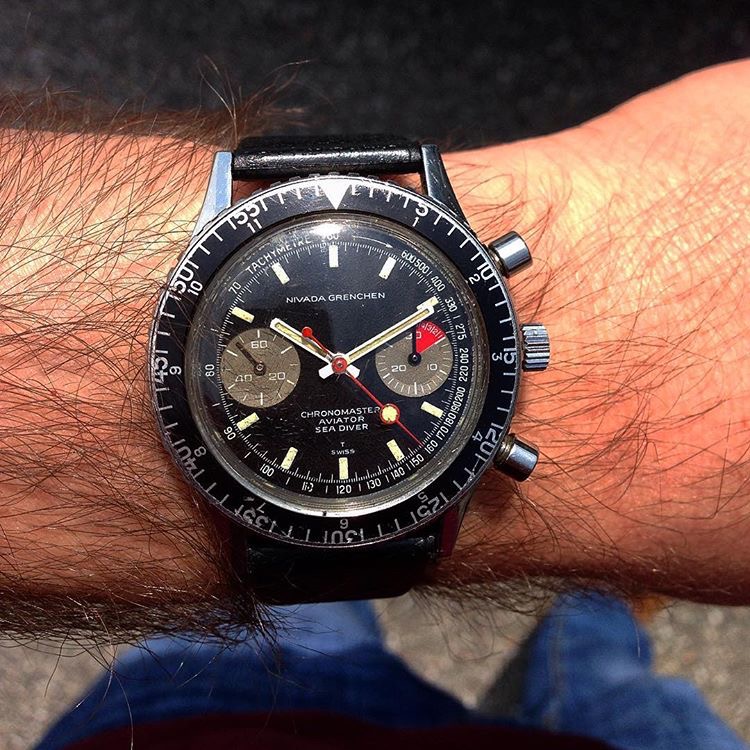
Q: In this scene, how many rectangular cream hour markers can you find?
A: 10